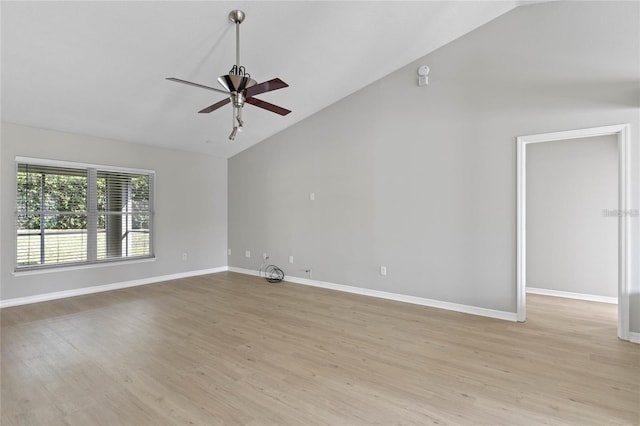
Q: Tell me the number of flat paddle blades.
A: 4